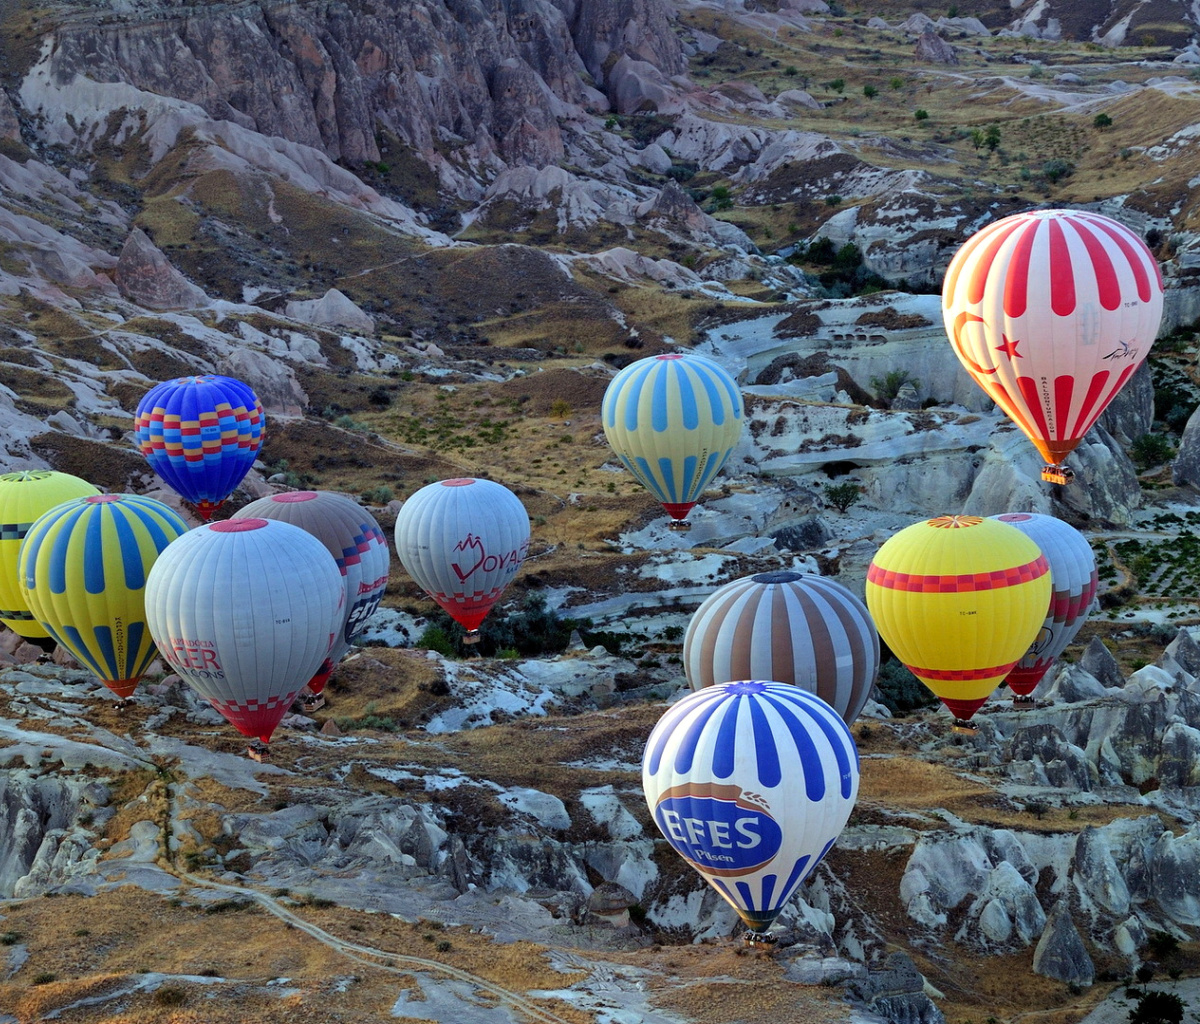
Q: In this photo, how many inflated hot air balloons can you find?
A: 12